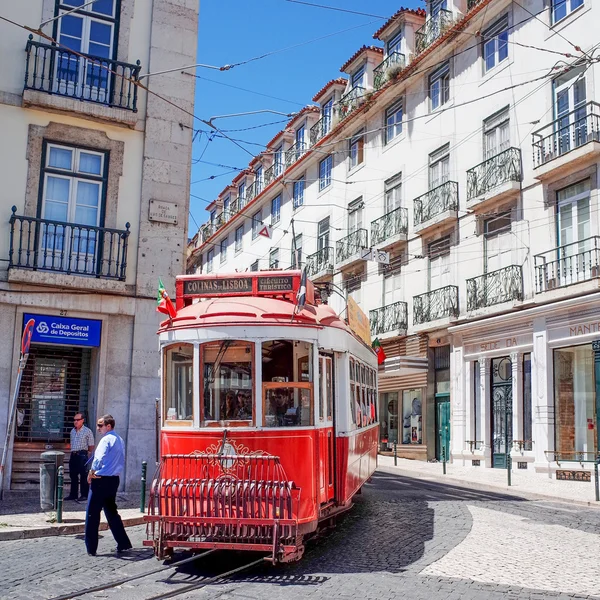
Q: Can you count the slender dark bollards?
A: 6